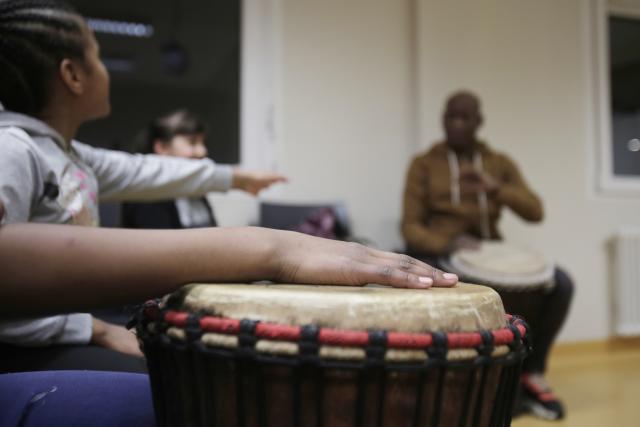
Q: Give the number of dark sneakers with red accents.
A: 1